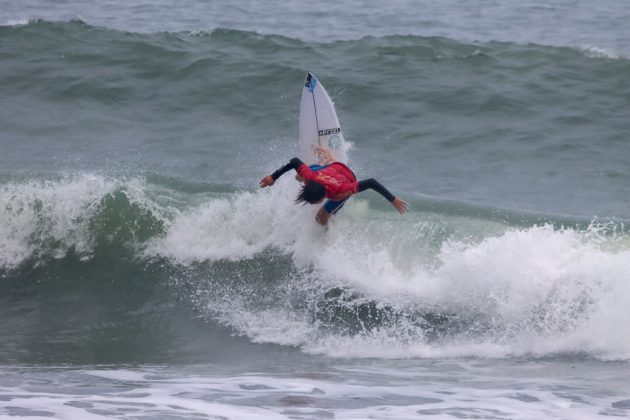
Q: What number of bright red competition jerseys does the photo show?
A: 1